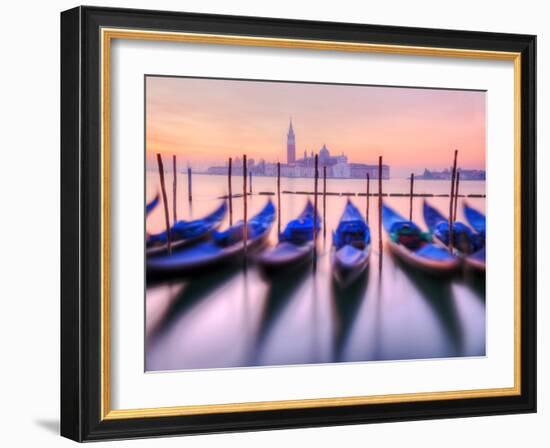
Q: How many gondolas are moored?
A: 8